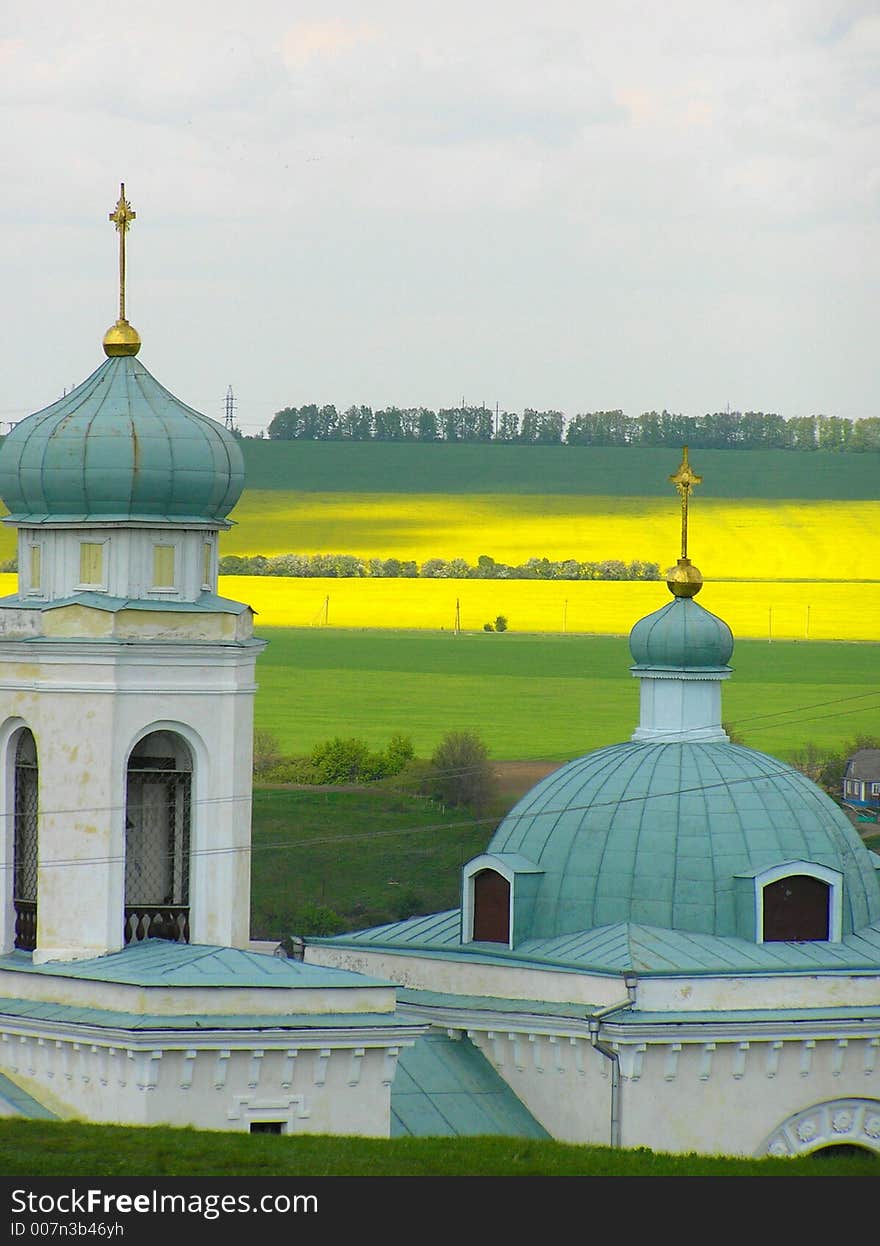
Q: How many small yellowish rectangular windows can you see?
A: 4